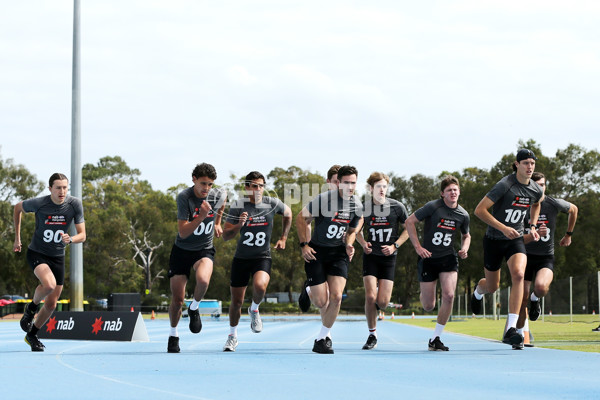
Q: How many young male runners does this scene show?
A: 9